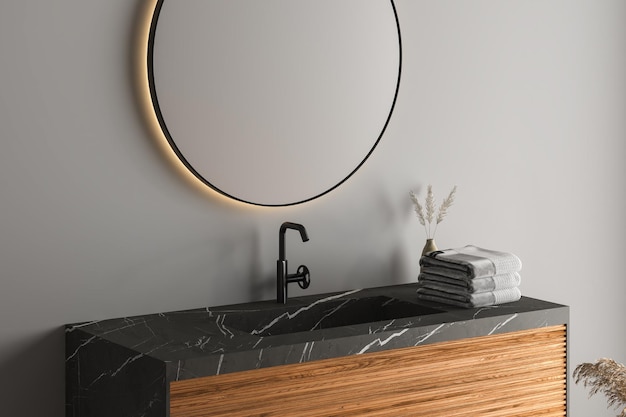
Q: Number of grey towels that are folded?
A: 3